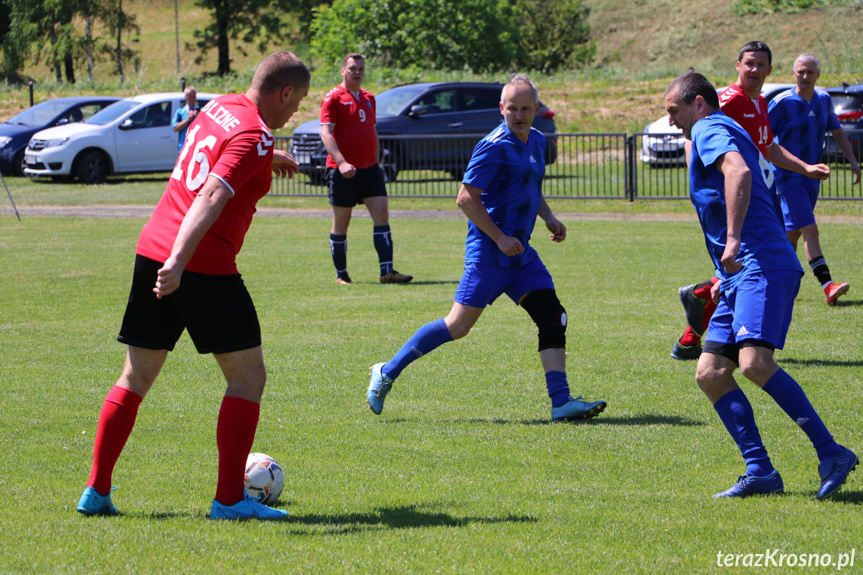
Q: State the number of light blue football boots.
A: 4